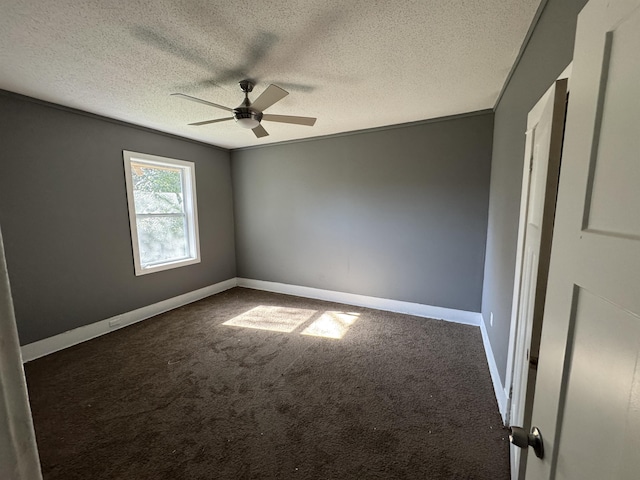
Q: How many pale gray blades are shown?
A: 5